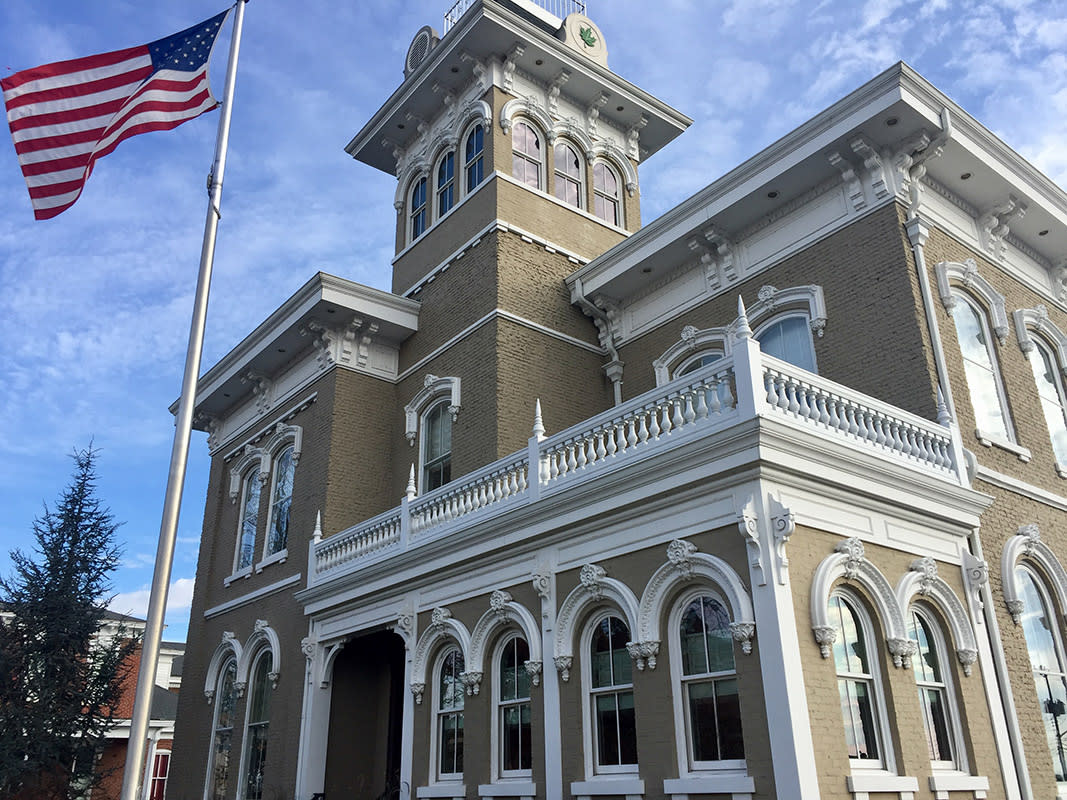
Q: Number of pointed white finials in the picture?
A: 5